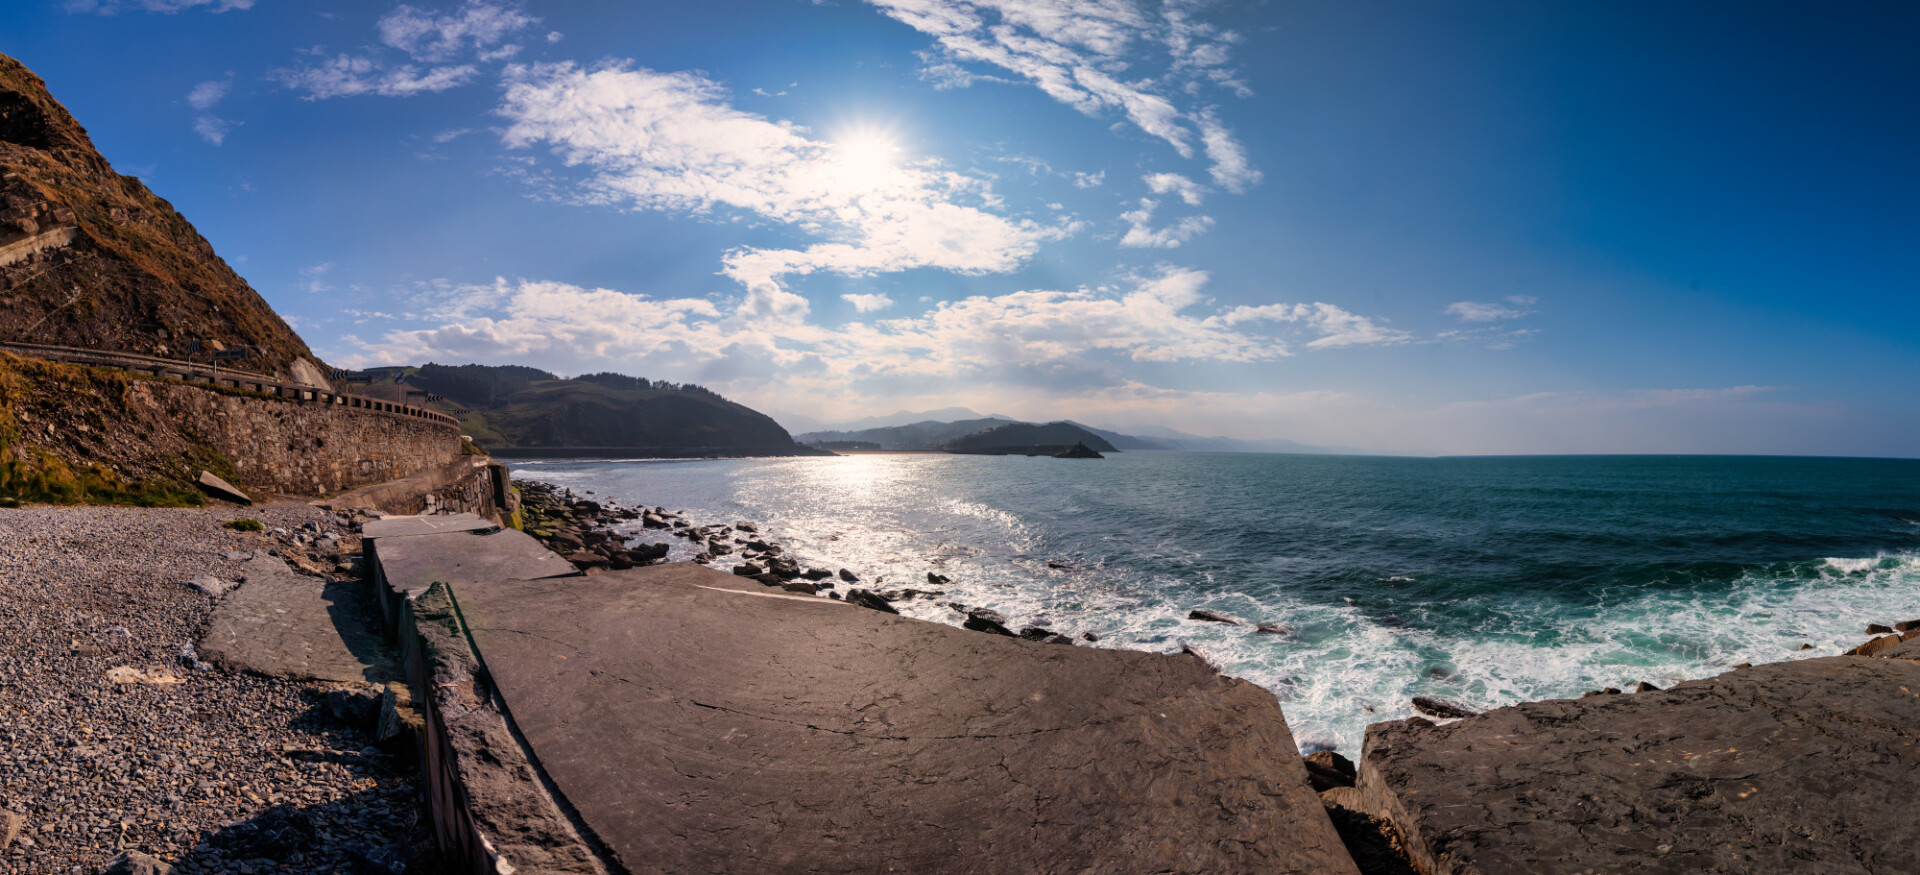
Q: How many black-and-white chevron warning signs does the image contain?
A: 5